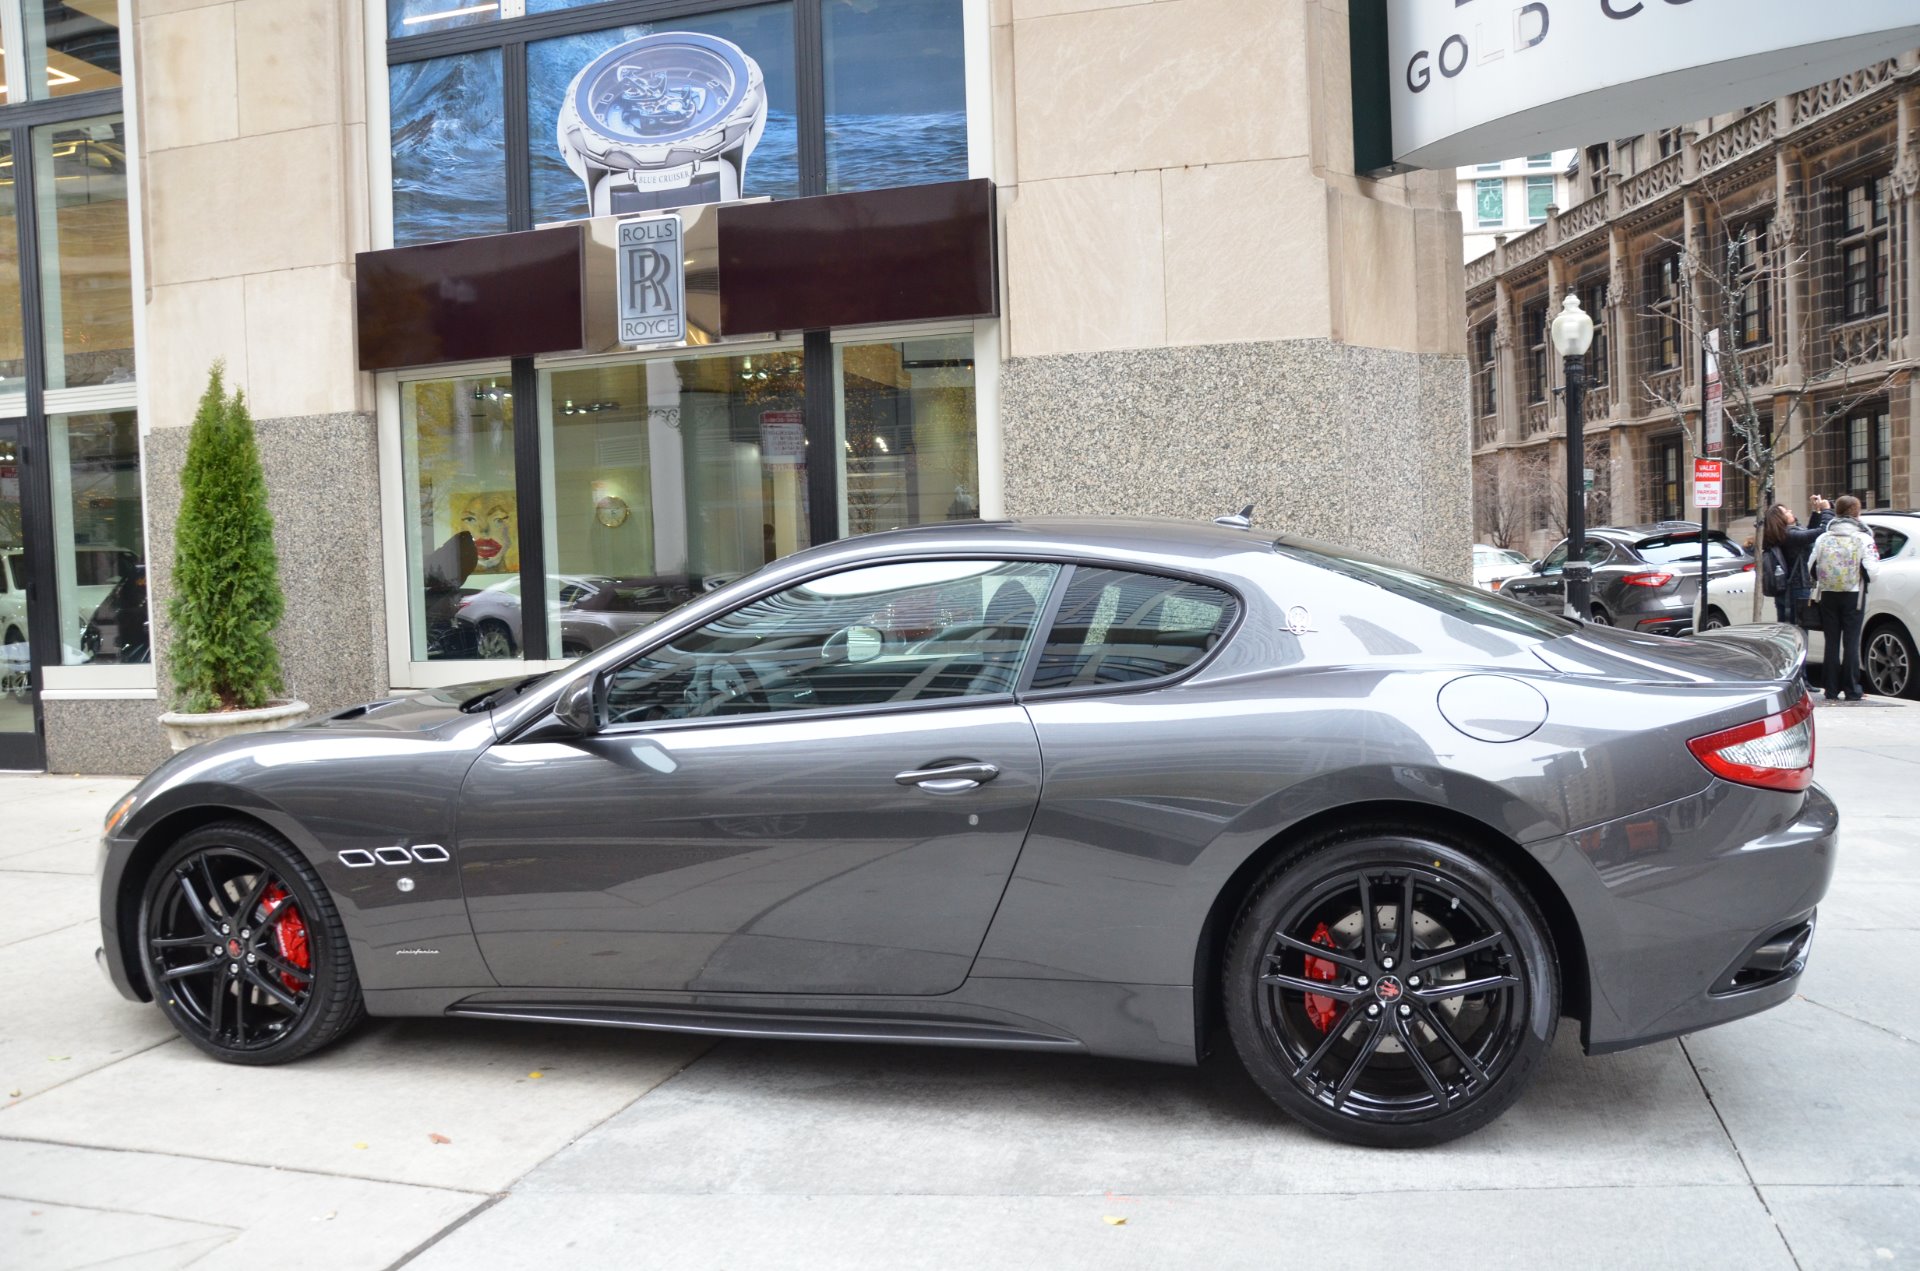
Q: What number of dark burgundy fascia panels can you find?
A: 2